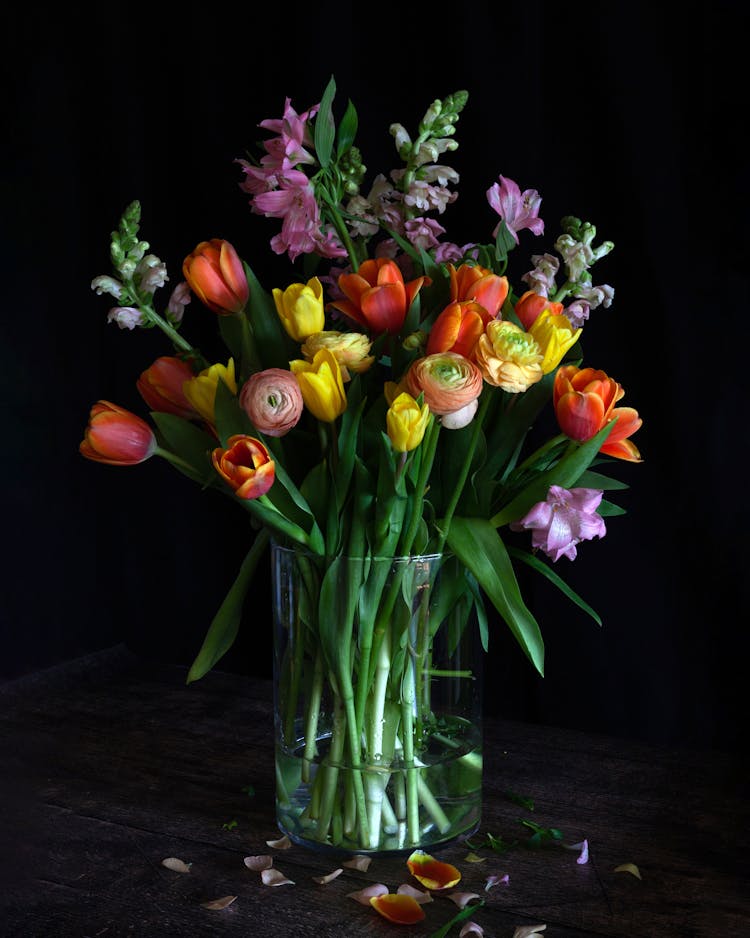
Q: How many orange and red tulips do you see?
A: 10